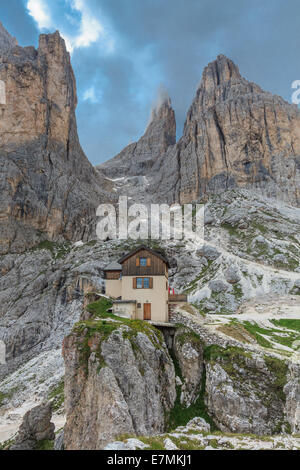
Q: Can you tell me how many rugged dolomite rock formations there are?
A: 3